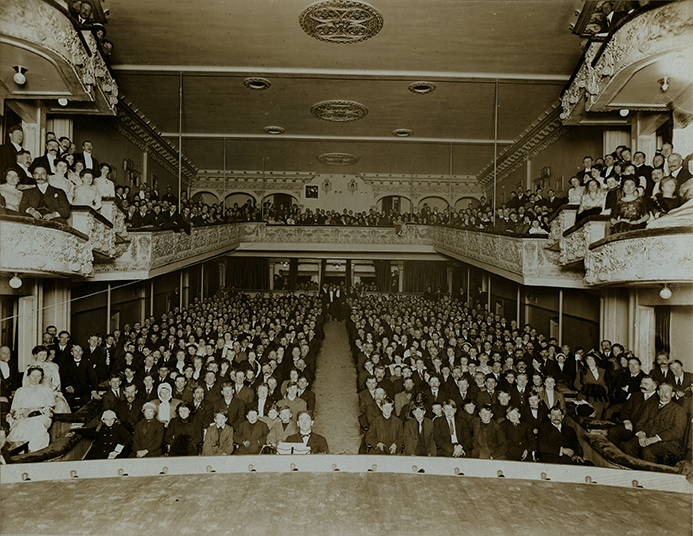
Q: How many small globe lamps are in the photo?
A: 6